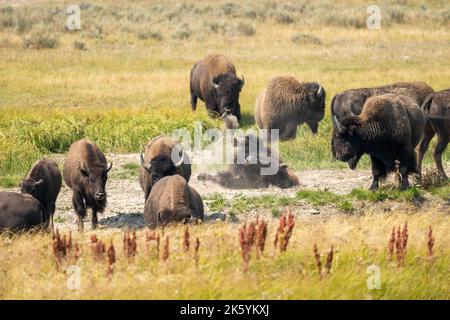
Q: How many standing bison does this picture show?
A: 8